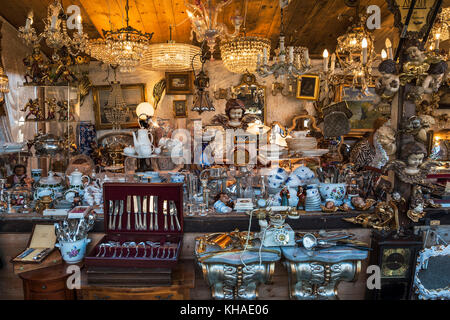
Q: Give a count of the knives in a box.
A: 12